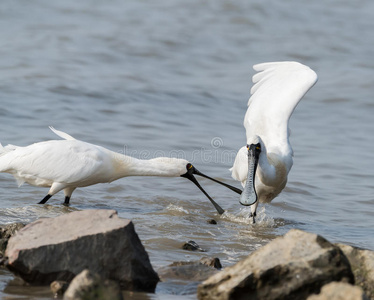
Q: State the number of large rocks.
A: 2